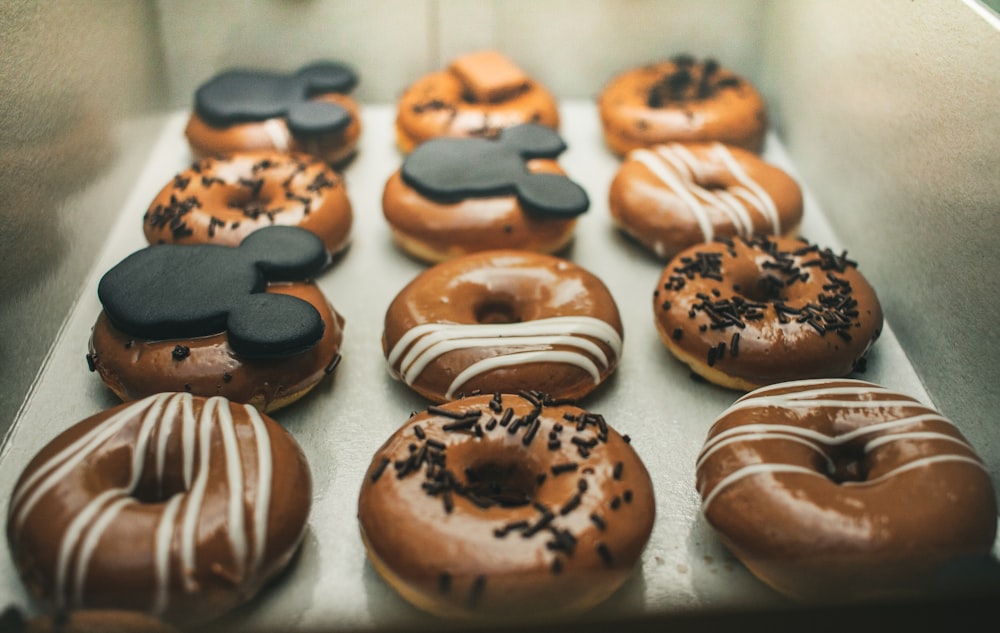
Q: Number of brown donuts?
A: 12